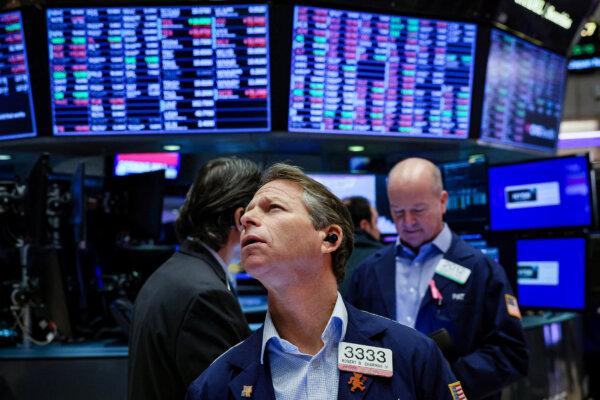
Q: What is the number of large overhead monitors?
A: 4